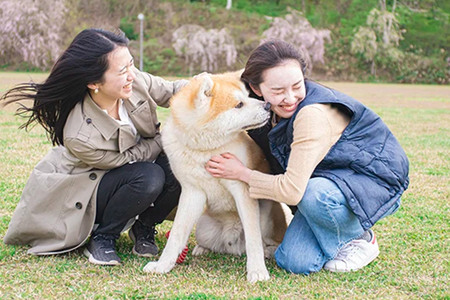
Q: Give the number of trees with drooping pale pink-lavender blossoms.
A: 3